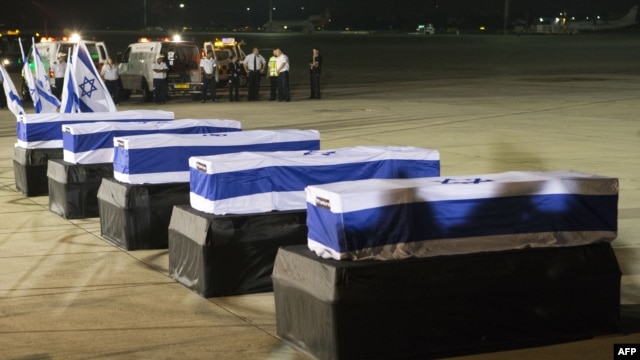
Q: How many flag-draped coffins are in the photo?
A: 5